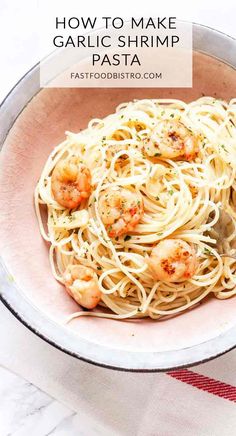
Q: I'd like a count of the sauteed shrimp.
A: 5